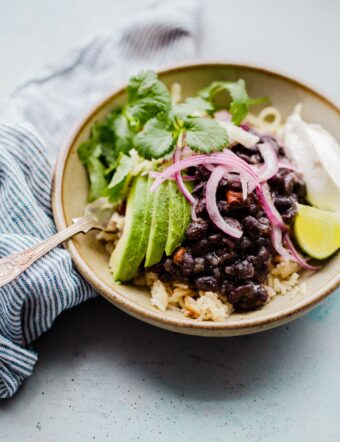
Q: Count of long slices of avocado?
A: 3